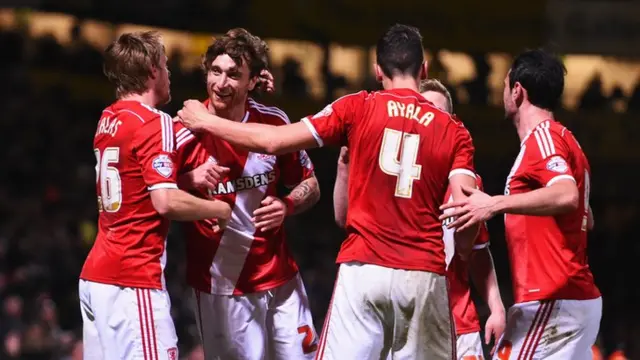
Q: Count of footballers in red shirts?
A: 5